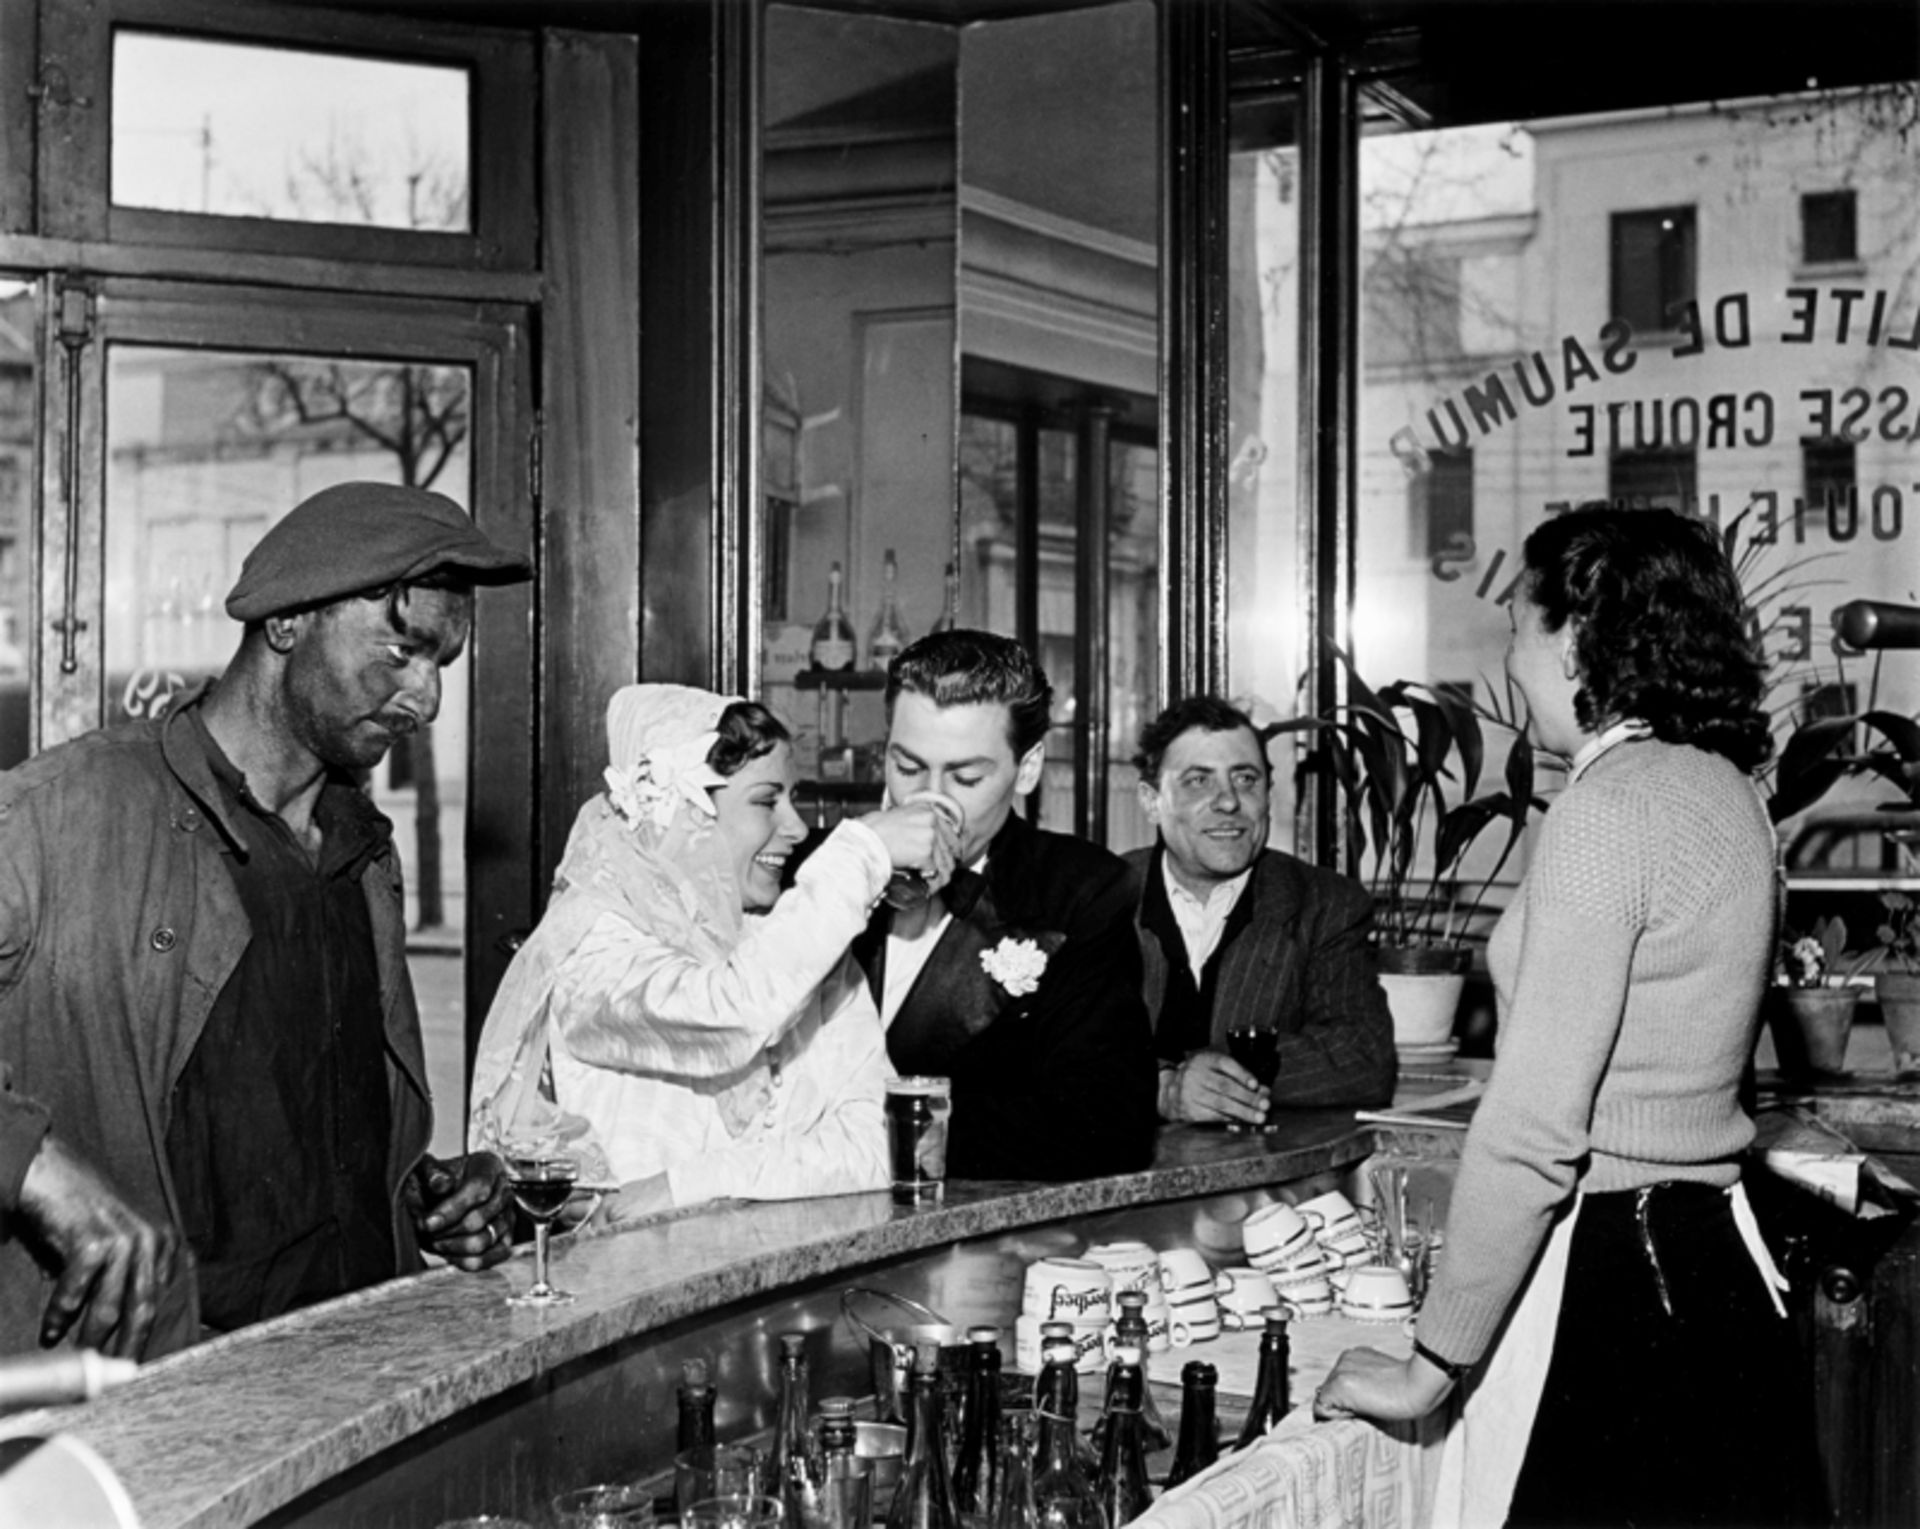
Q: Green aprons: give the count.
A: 0